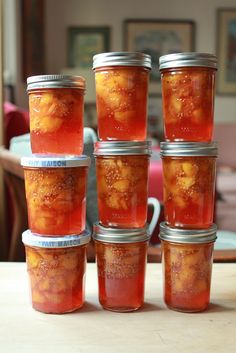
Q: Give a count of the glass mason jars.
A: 9